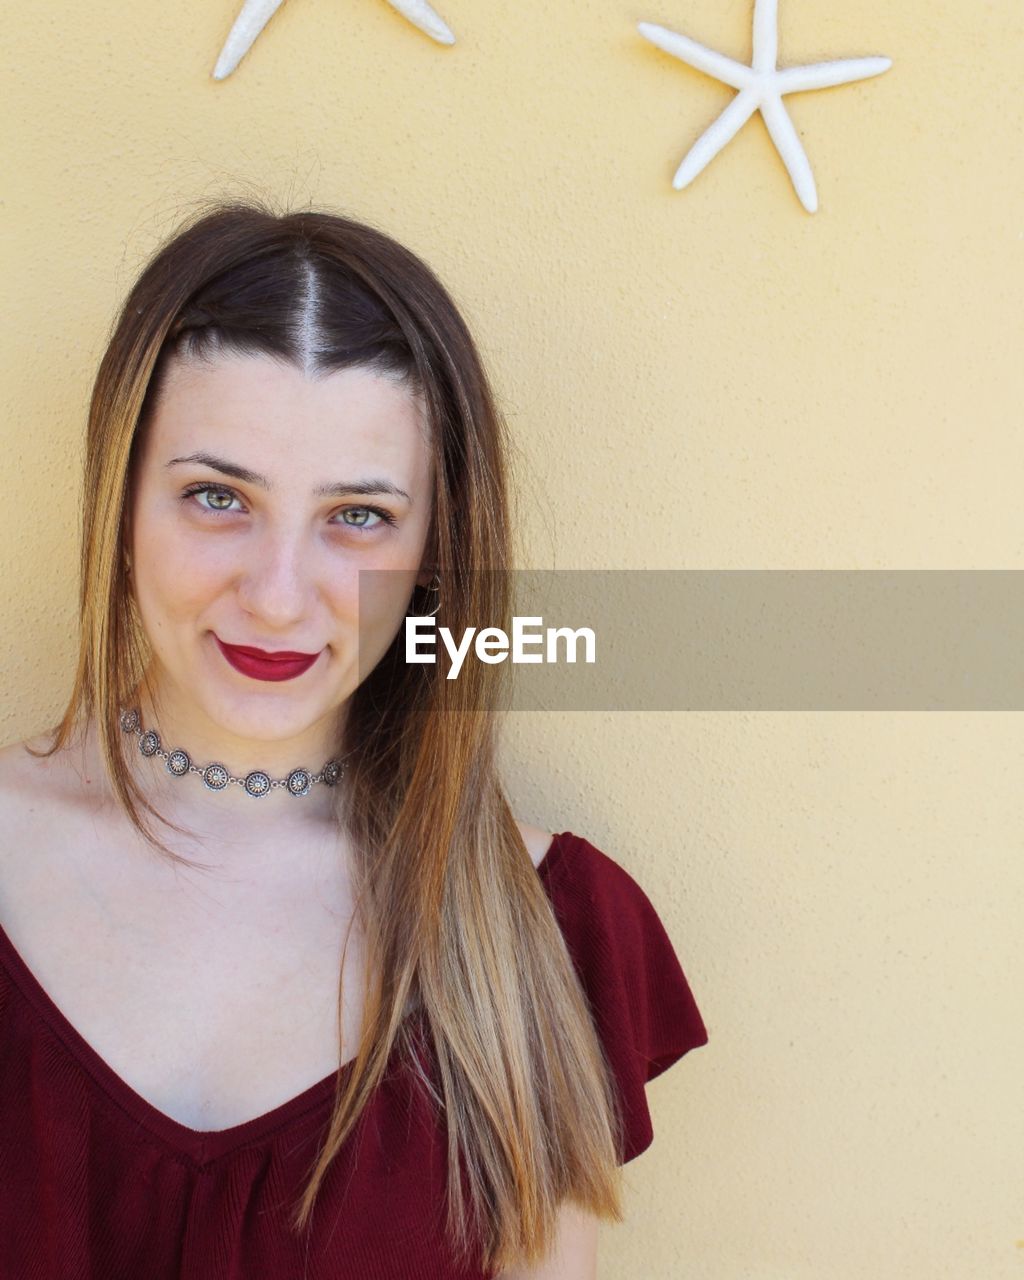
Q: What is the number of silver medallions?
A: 7